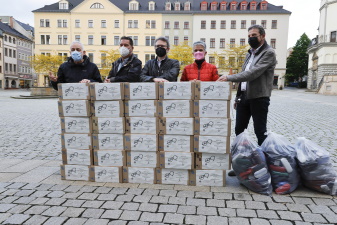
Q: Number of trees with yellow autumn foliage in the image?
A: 4